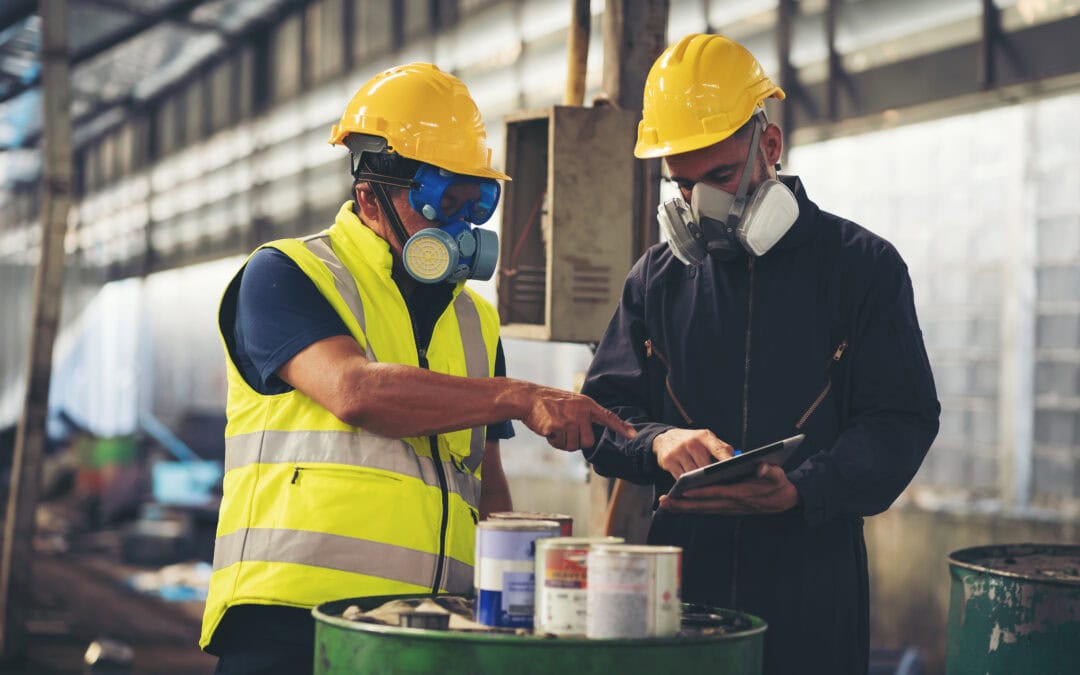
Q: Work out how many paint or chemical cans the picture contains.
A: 4